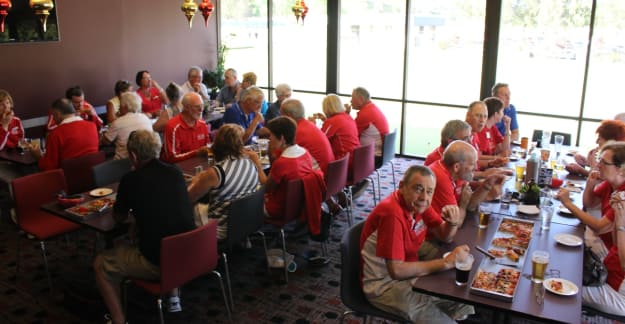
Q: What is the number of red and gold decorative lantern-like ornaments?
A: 6